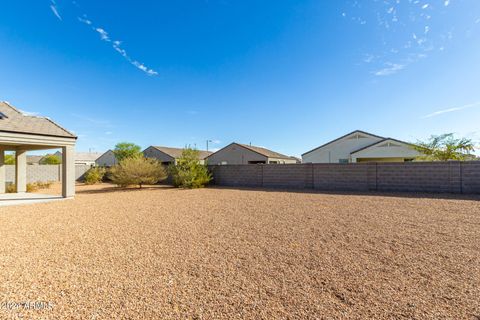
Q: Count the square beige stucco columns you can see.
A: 2